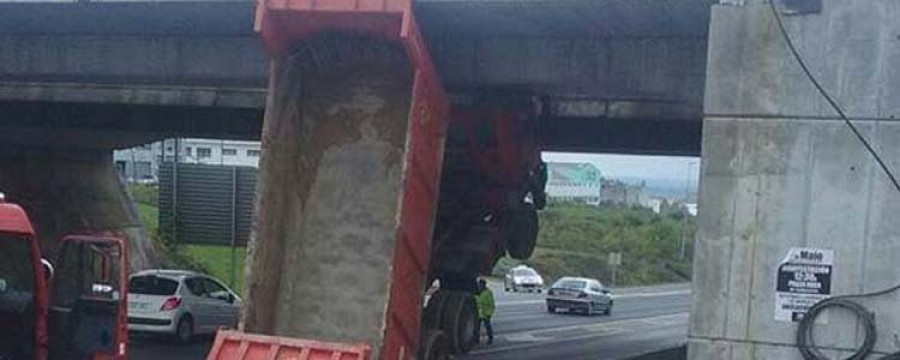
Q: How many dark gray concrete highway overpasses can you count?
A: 1